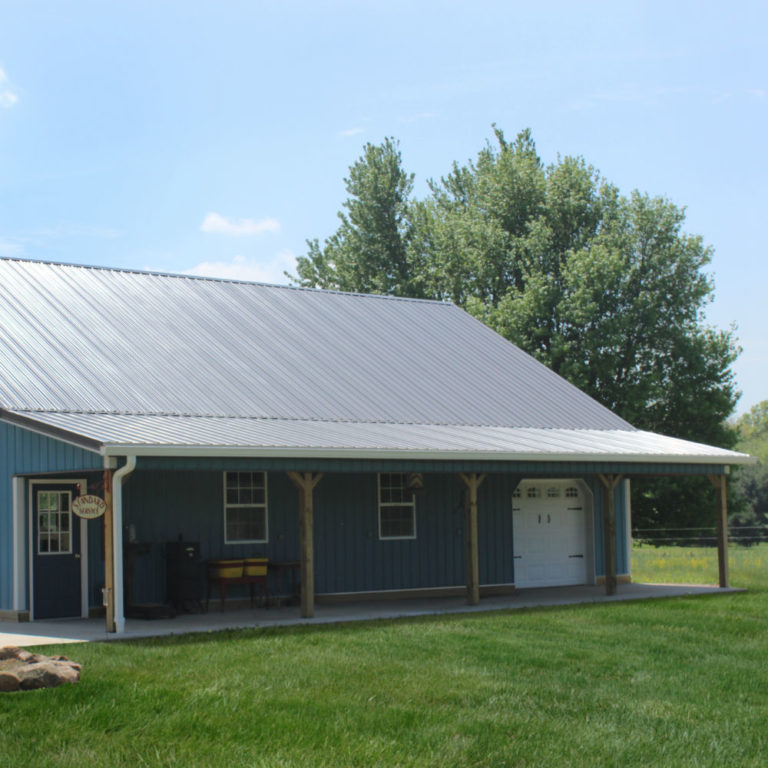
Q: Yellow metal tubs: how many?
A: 2